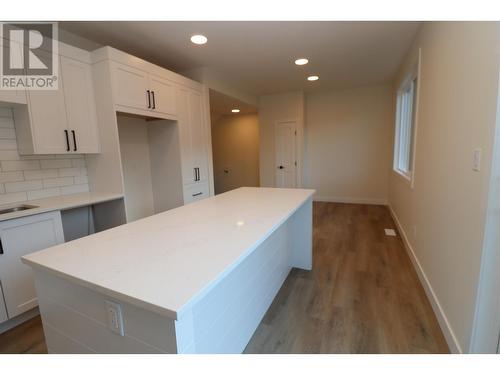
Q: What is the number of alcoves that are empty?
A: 2